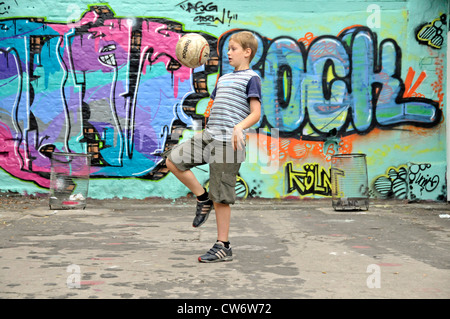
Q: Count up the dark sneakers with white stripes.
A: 2